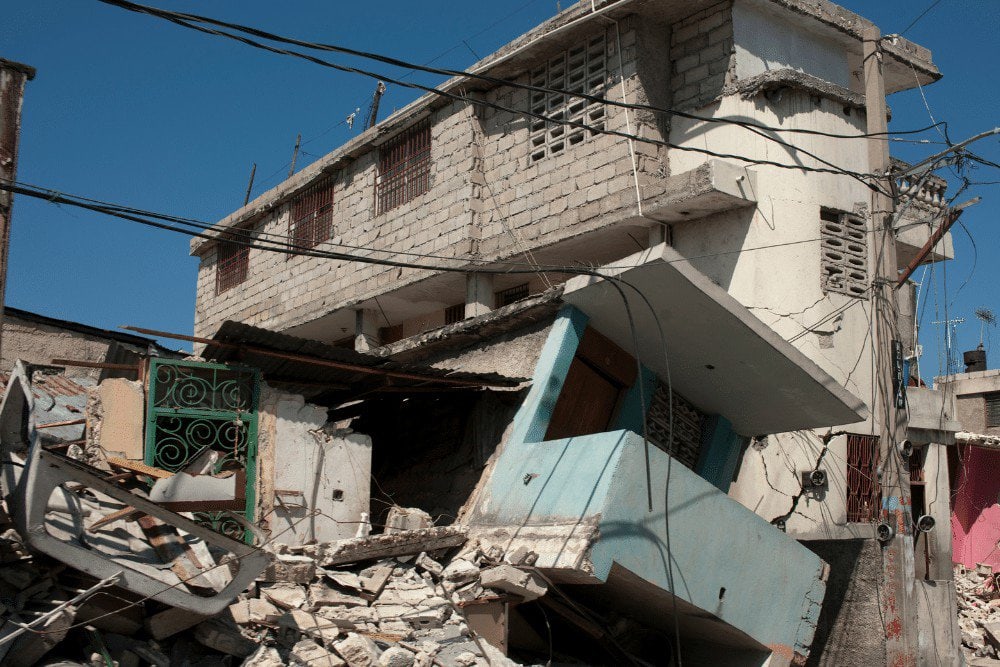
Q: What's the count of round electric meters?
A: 4